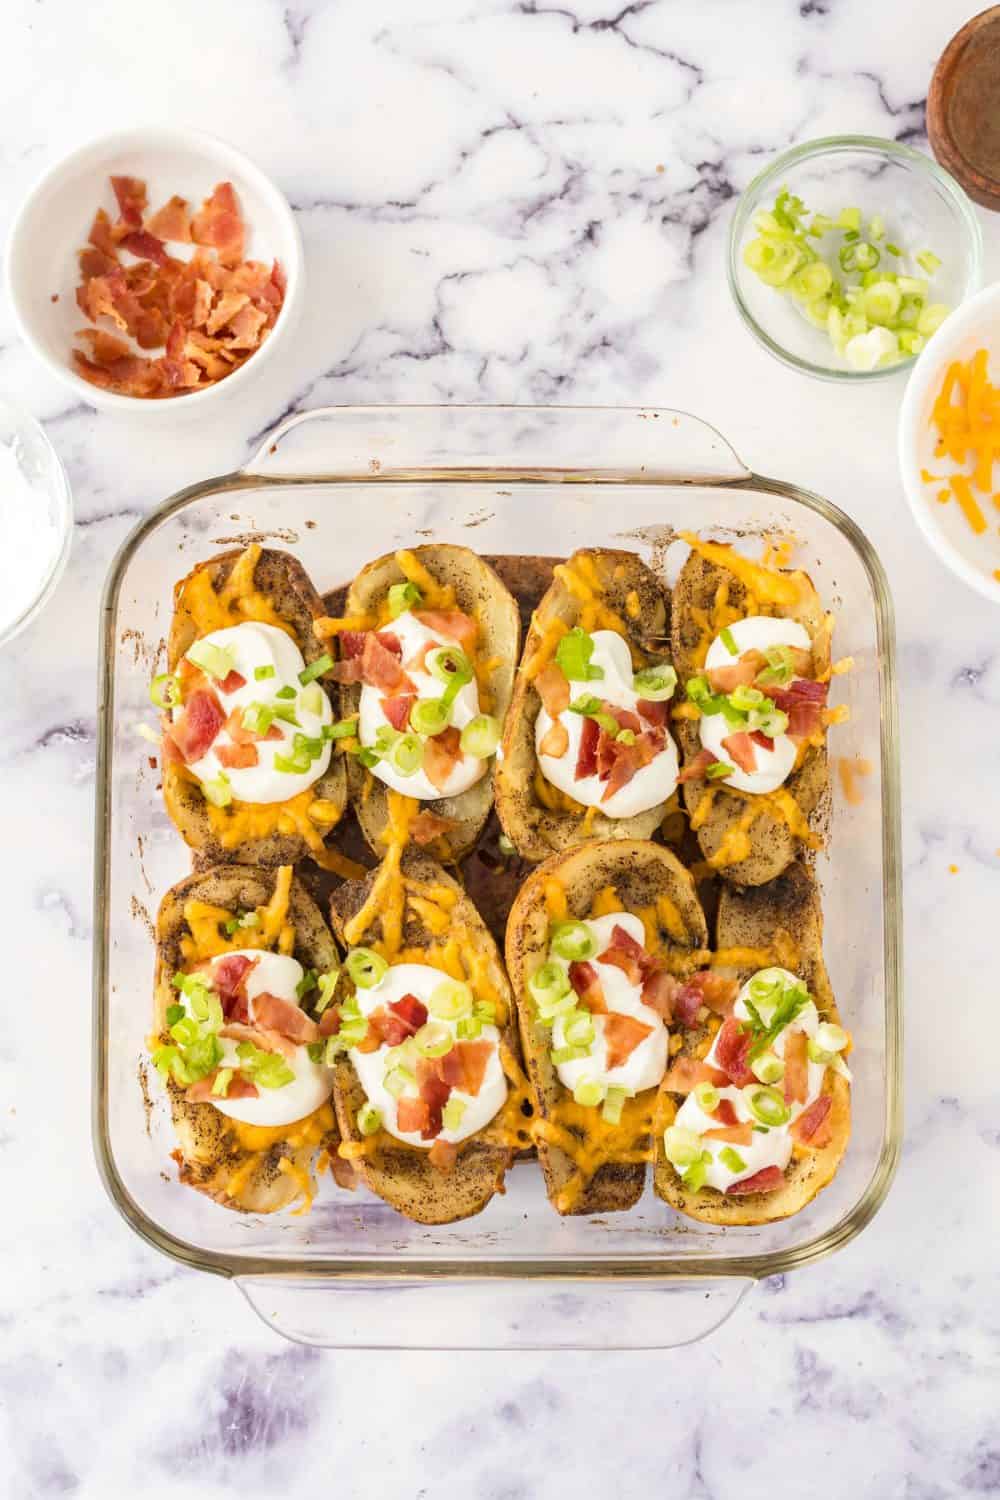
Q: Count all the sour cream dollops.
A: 8